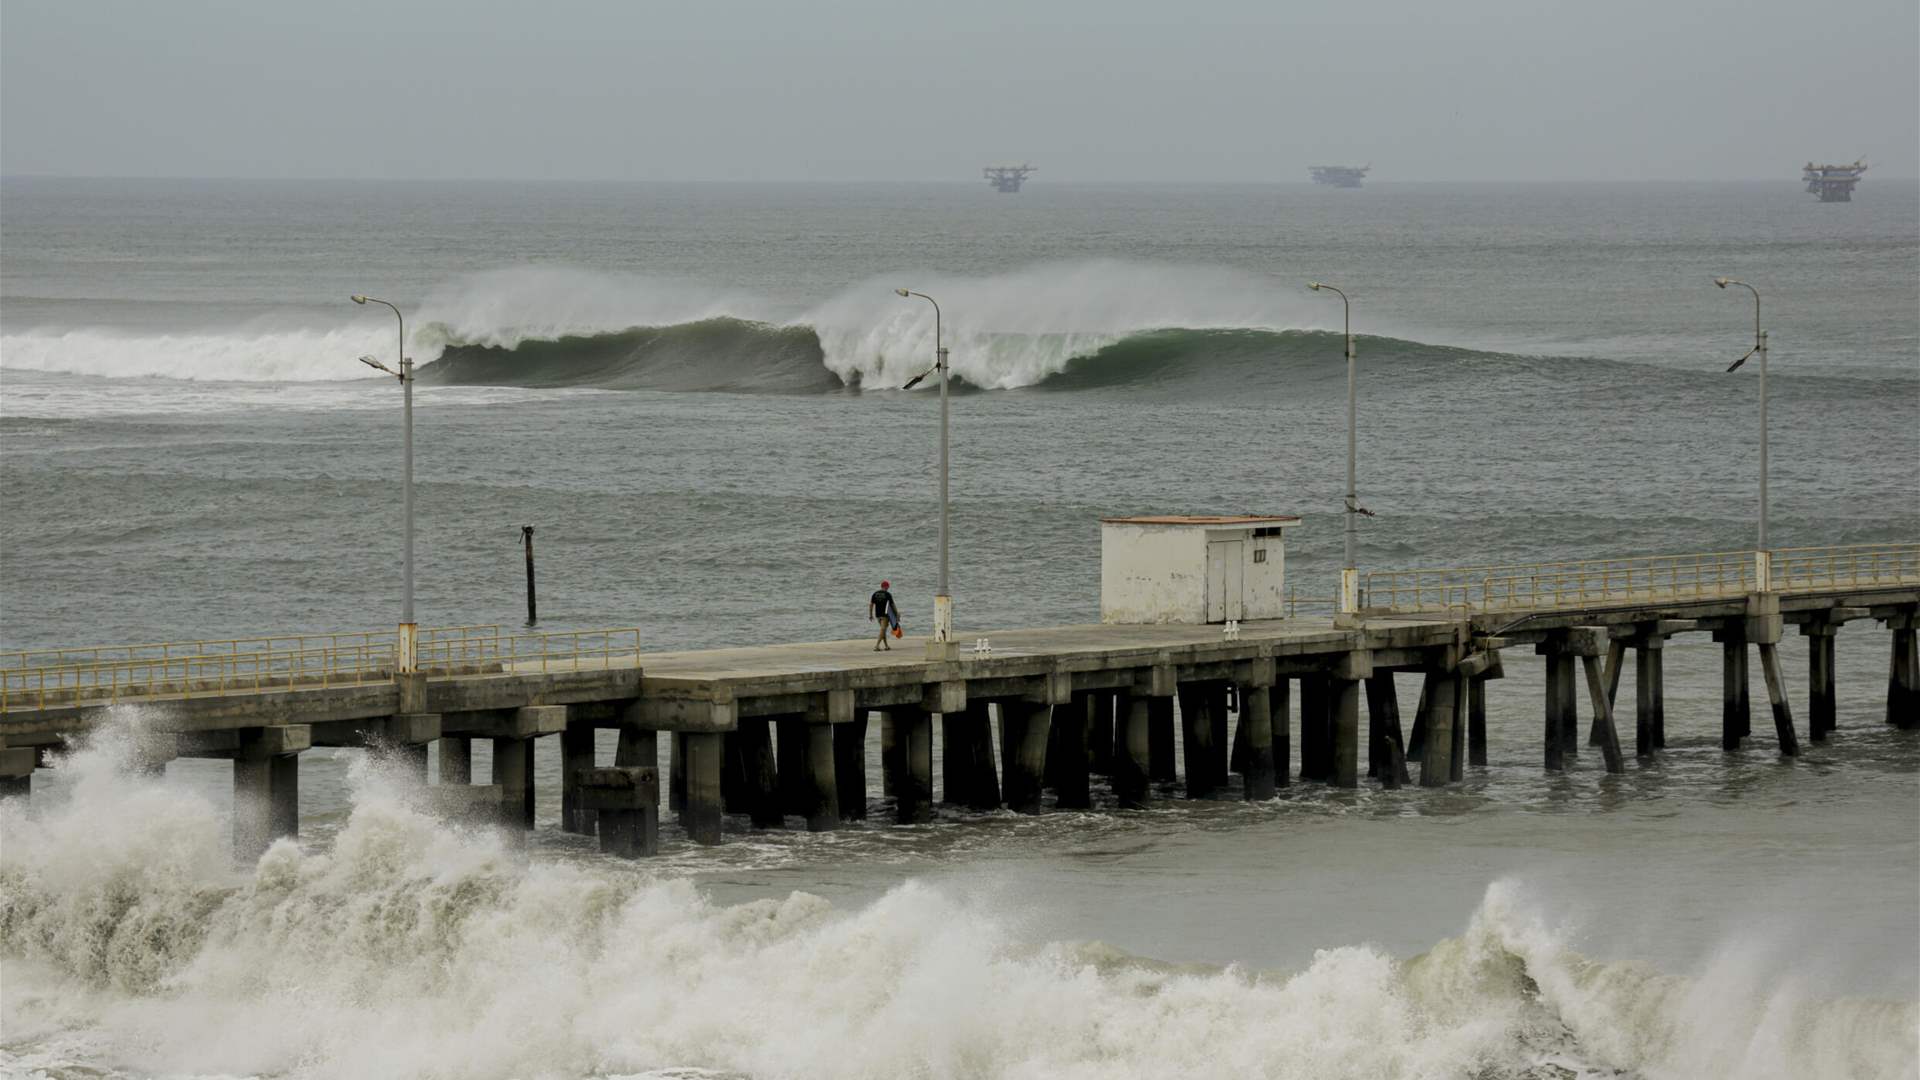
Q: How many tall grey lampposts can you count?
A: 4